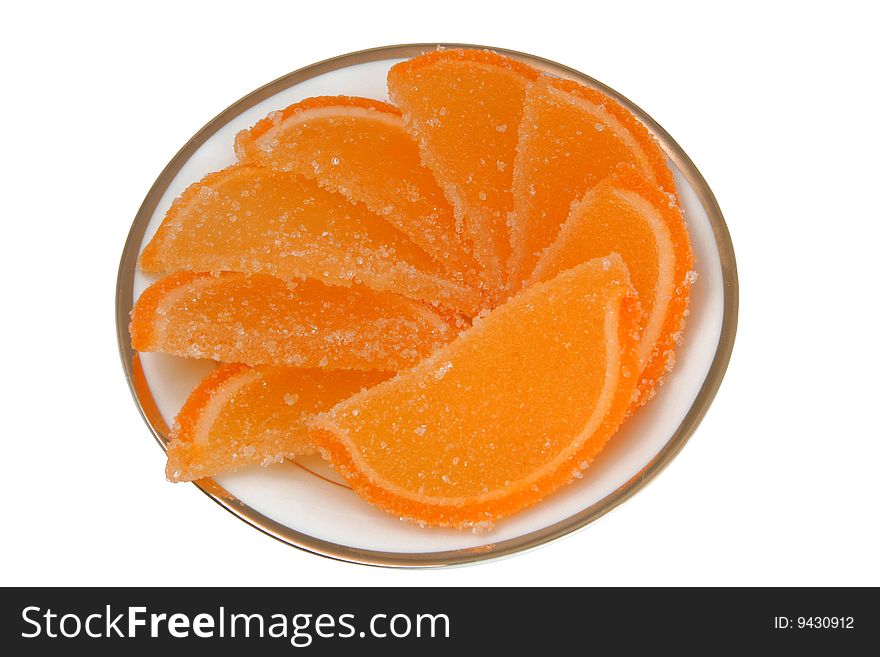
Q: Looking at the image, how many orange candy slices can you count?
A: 8